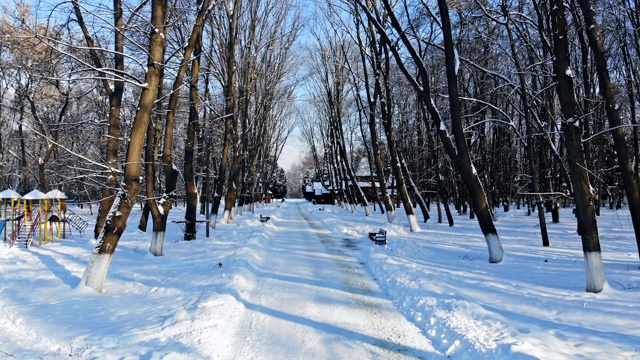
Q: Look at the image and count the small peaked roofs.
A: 3